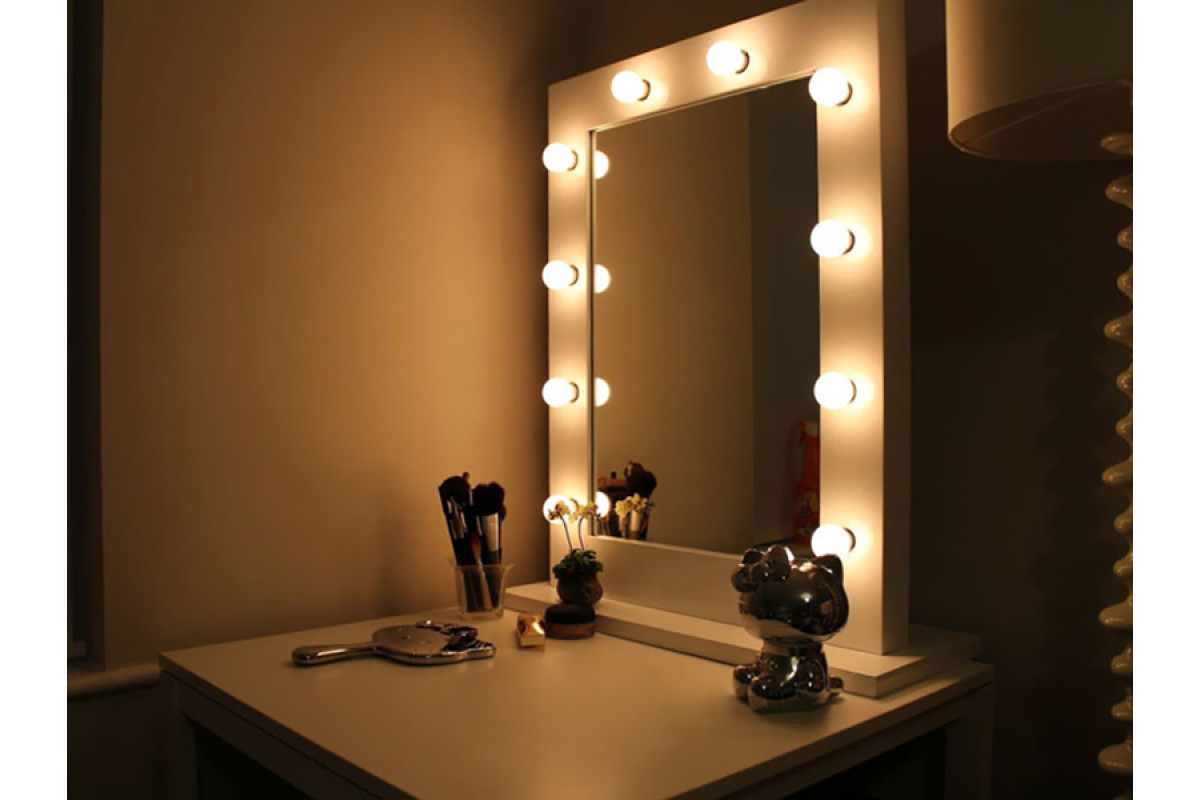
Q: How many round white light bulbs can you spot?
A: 10